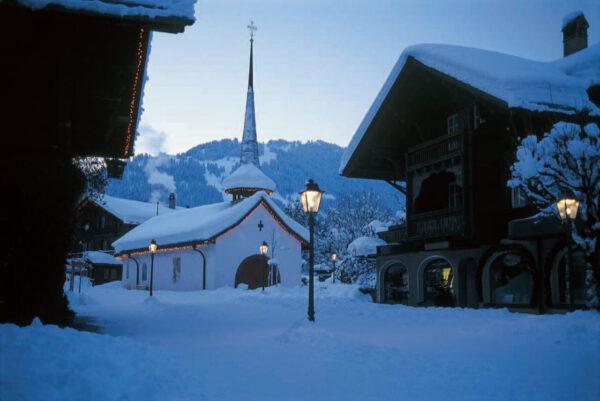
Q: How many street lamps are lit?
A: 5